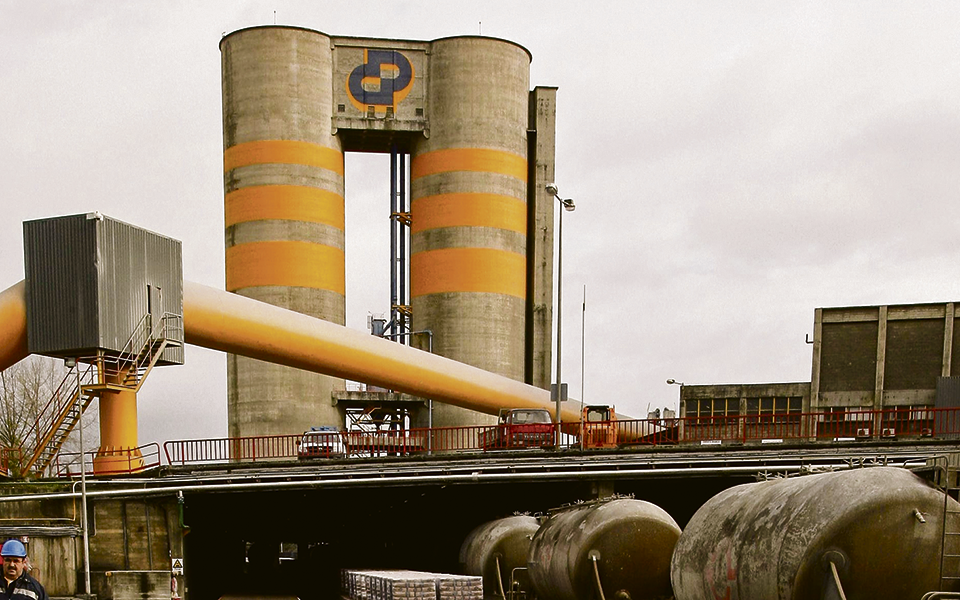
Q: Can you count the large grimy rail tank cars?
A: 3